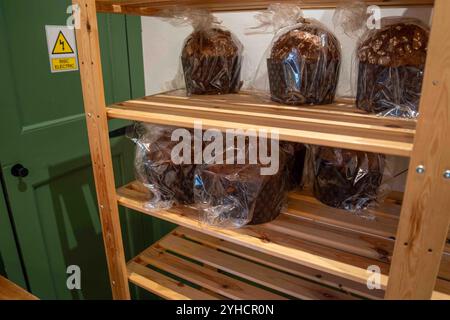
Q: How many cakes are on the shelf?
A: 7